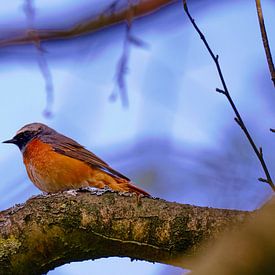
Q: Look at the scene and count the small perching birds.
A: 1